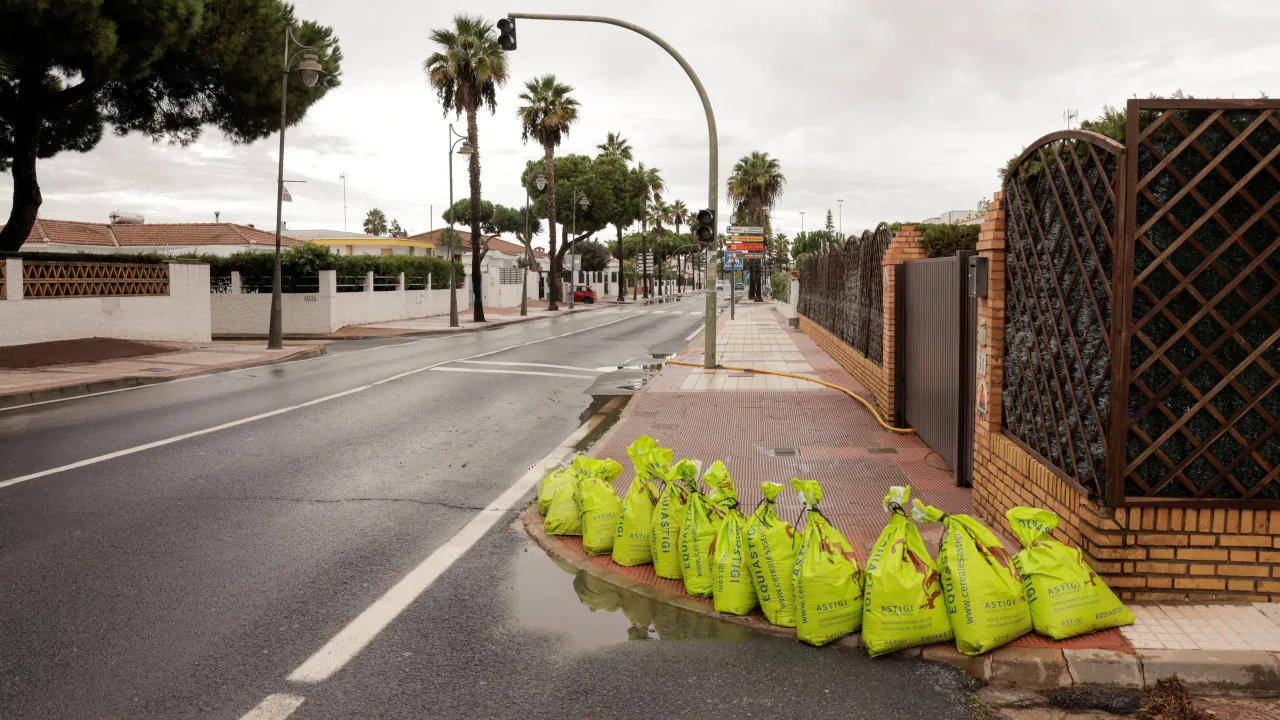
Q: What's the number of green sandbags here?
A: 12